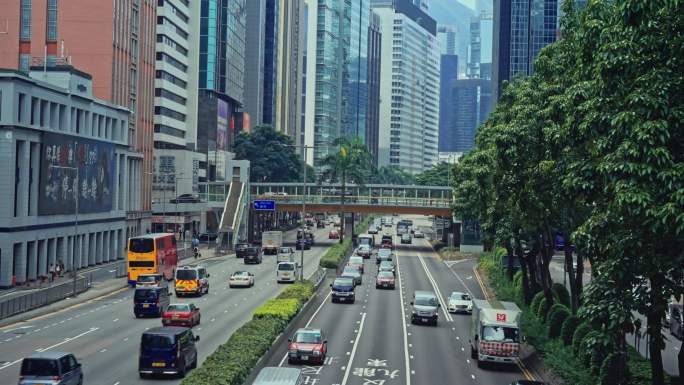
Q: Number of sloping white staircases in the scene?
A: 1